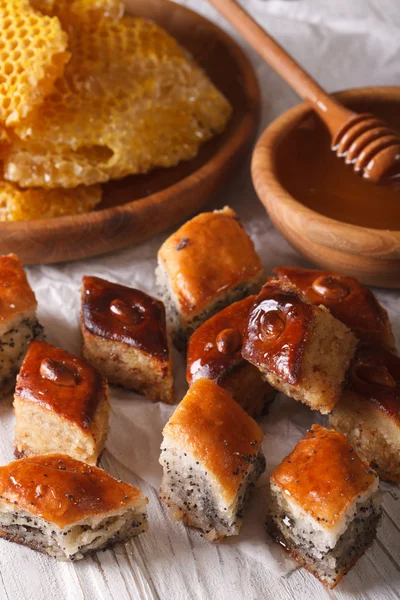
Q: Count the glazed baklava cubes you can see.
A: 11